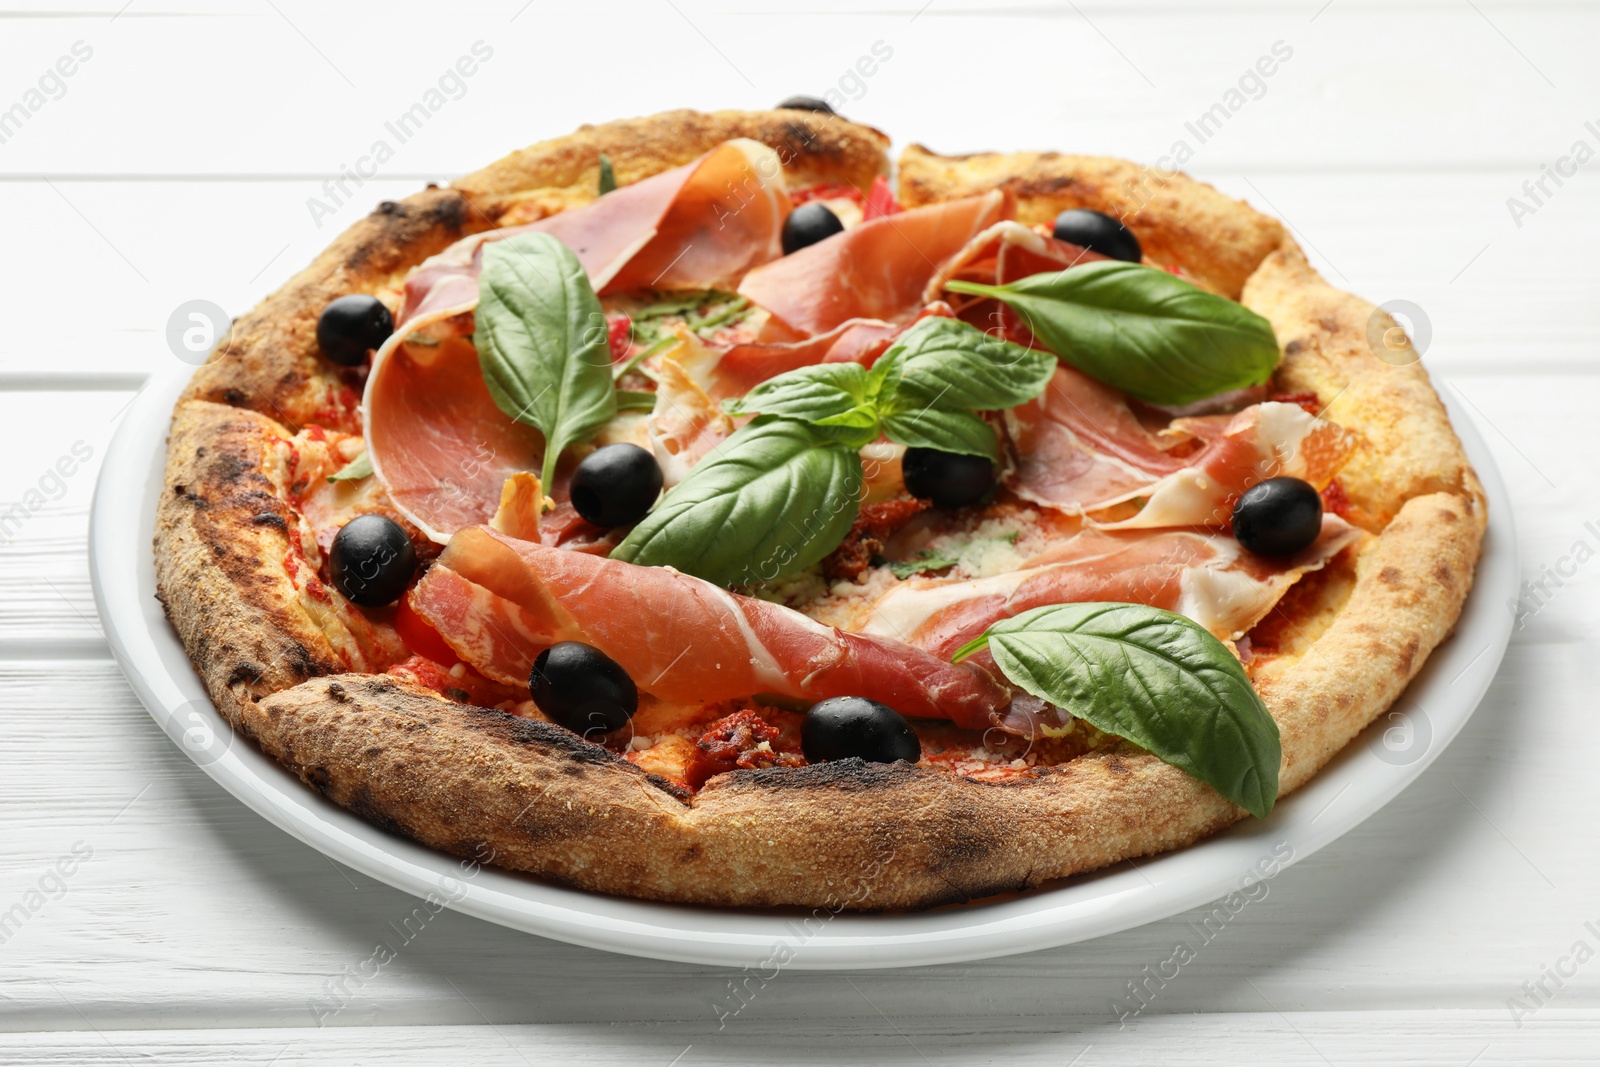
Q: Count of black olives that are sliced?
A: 0